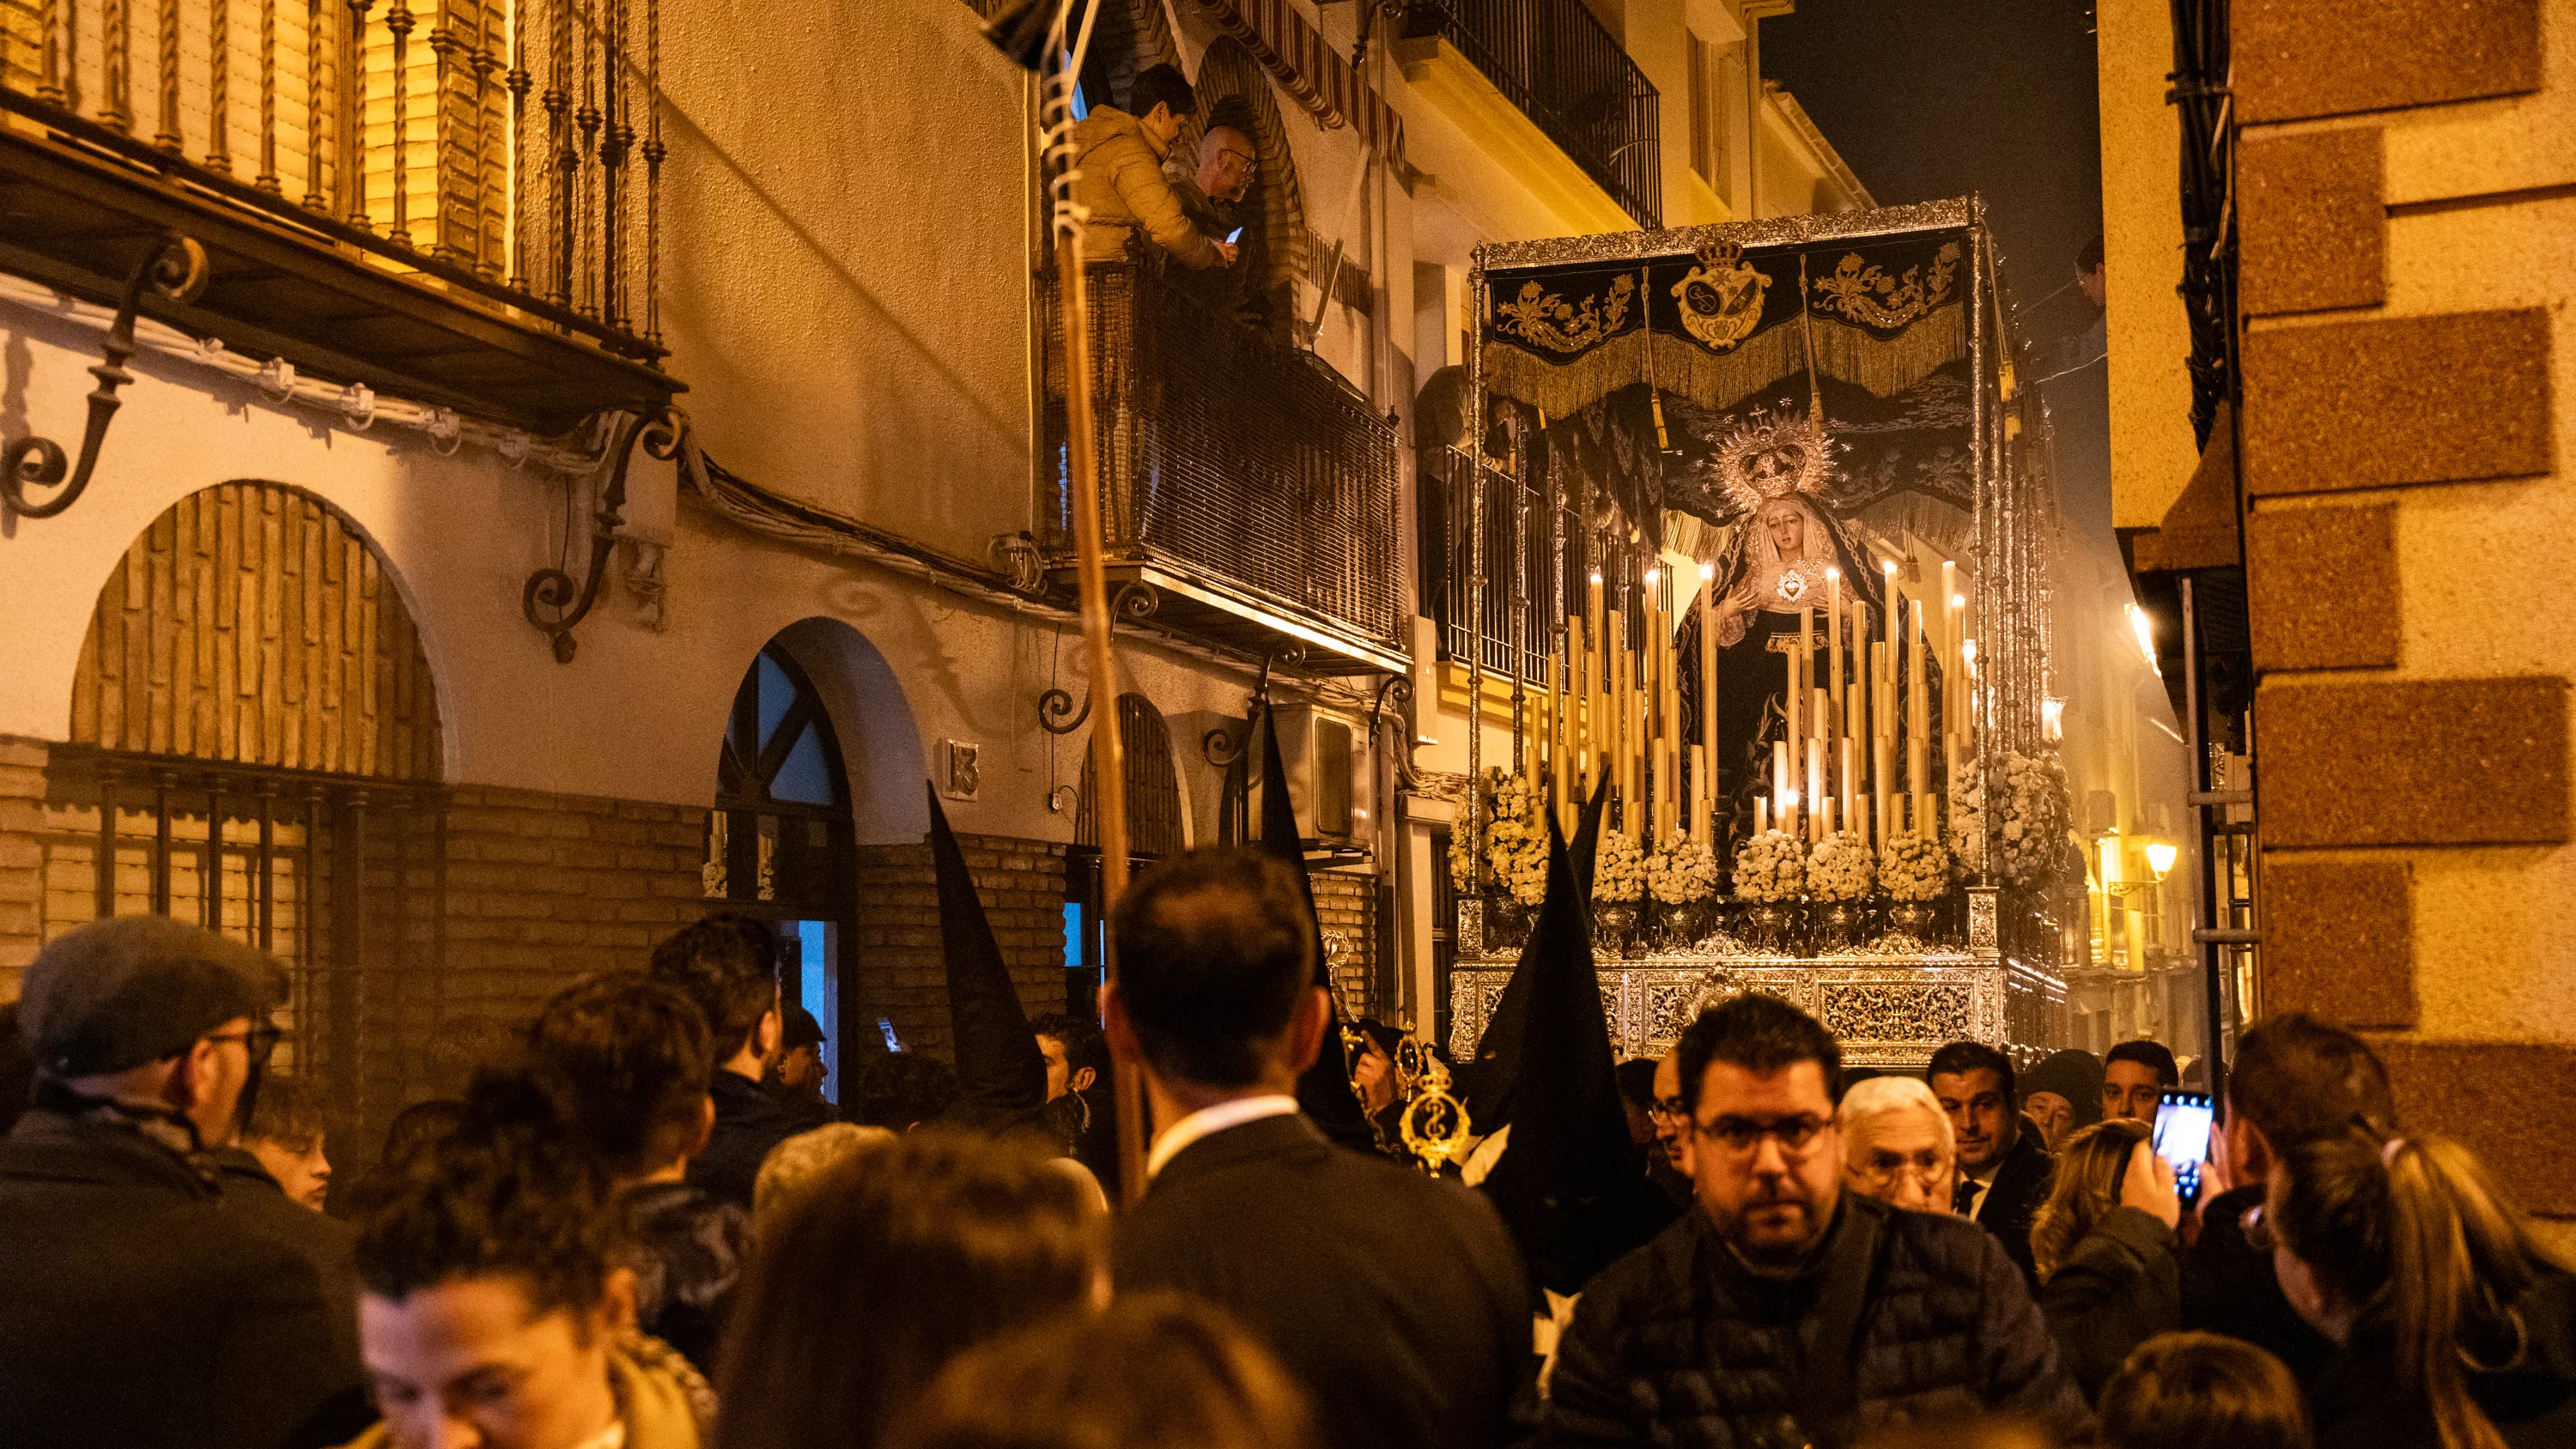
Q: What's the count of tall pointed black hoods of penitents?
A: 4